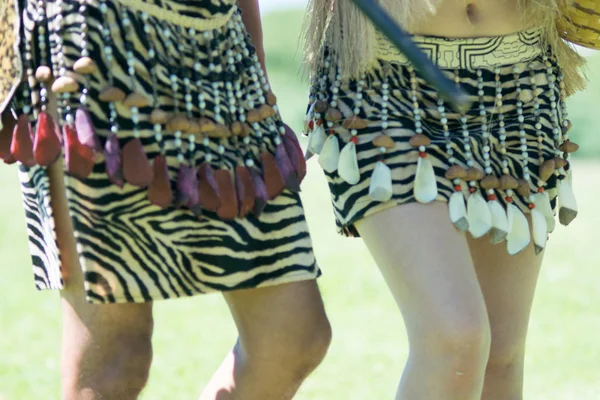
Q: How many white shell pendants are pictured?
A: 13